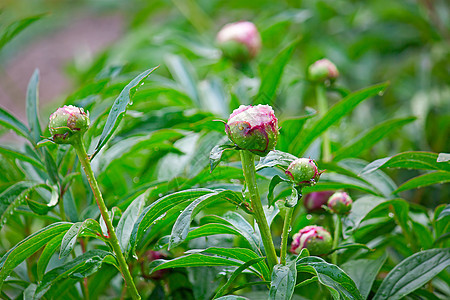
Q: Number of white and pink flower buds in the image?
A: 7